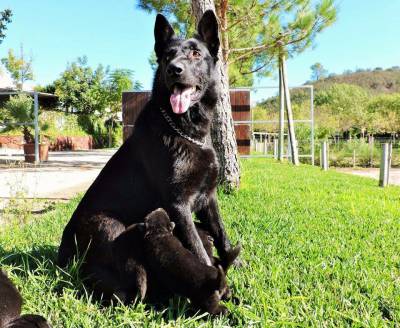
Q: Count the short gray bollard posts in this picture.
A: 2